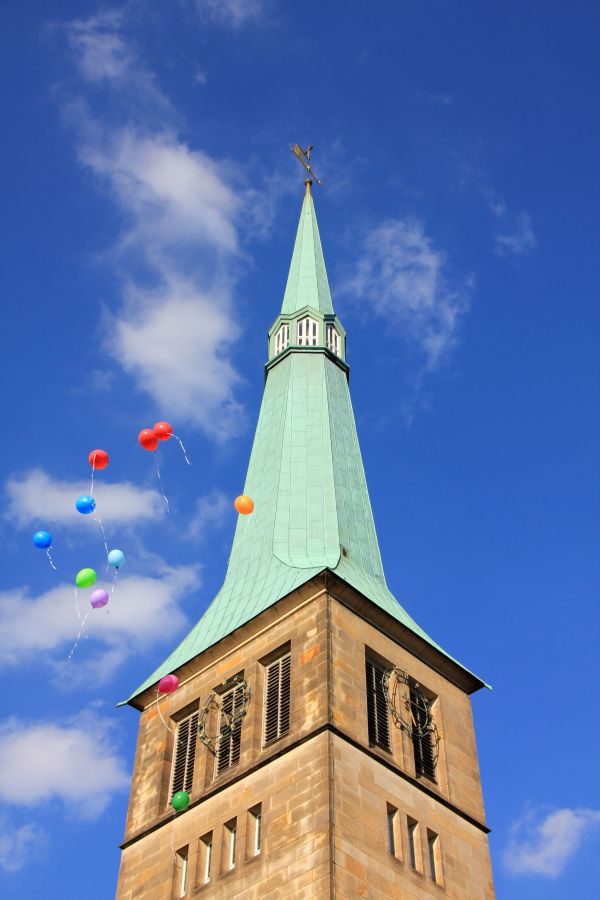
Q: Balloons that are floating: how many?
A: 11